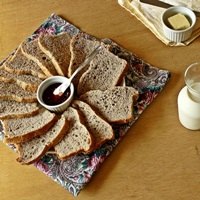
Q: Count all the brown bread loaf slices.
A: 13